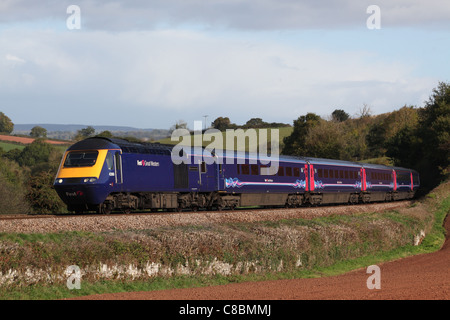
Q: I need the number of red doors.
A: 6